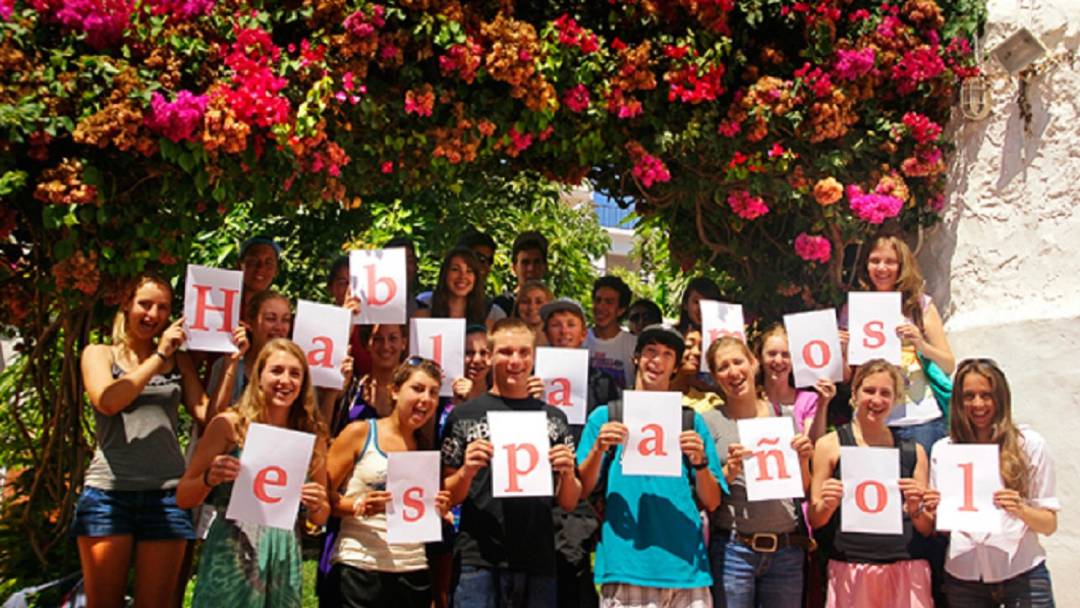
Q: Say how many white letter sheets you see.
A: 15